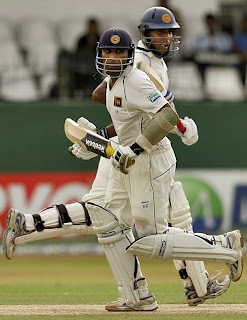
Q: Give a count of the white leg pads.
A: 4